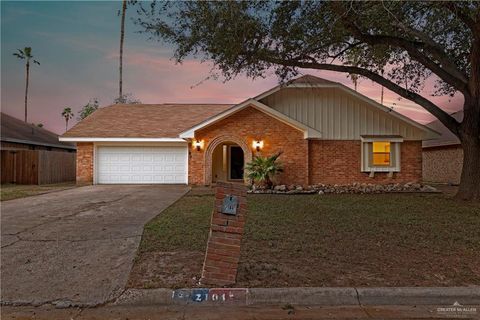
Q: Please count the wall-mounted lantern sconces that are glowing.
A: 2